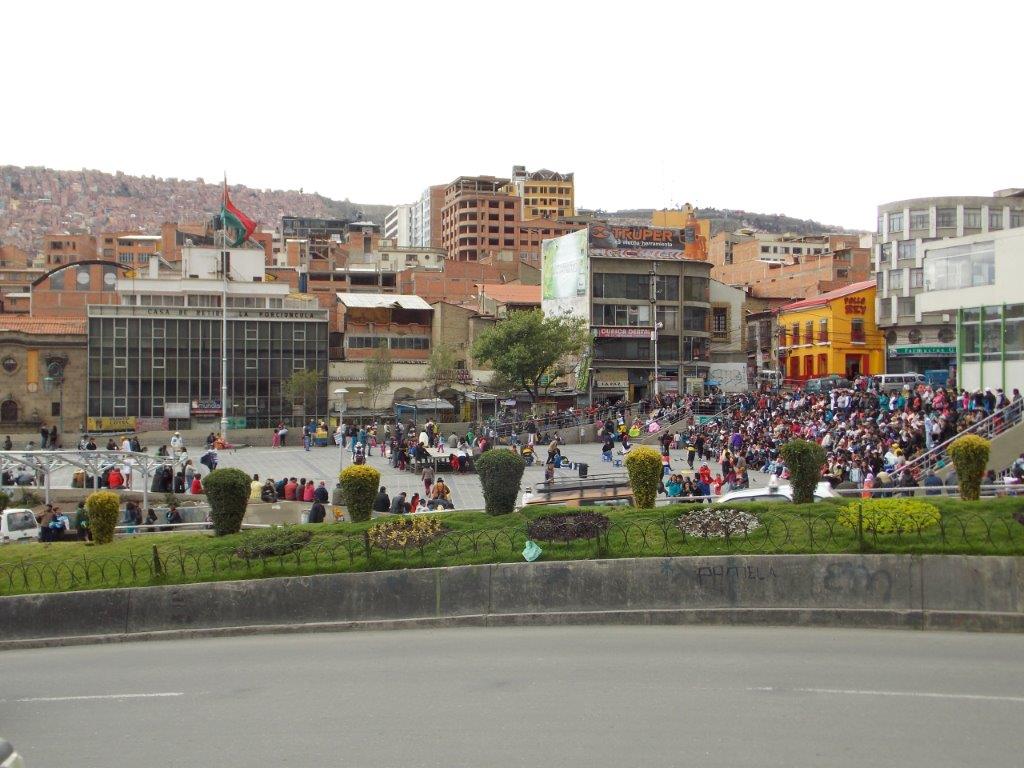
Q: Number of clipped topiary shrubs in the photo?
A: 7